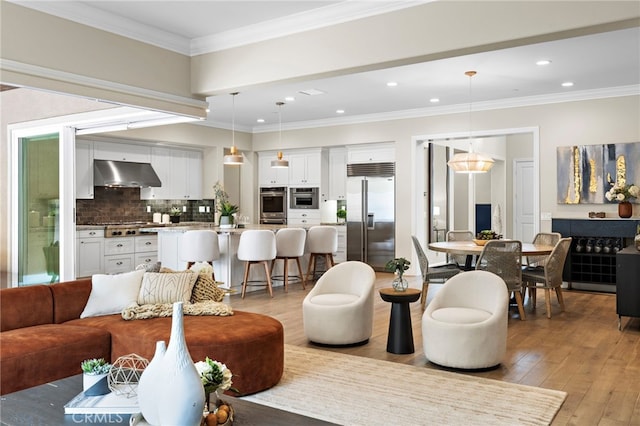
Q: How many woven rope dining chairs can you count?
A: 5